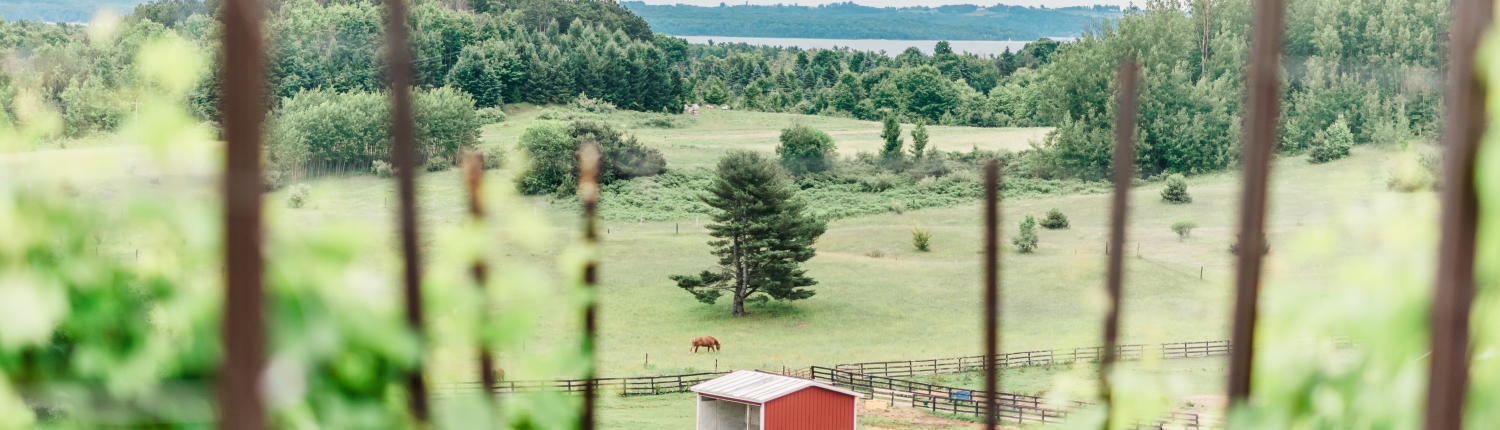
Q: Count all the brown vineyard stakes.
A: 8